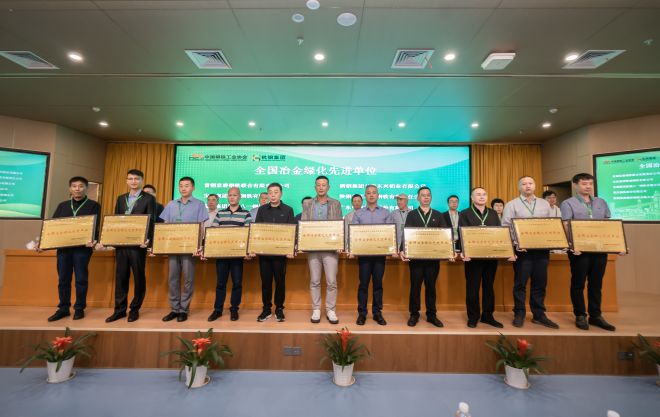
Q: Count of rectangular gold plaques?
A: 11